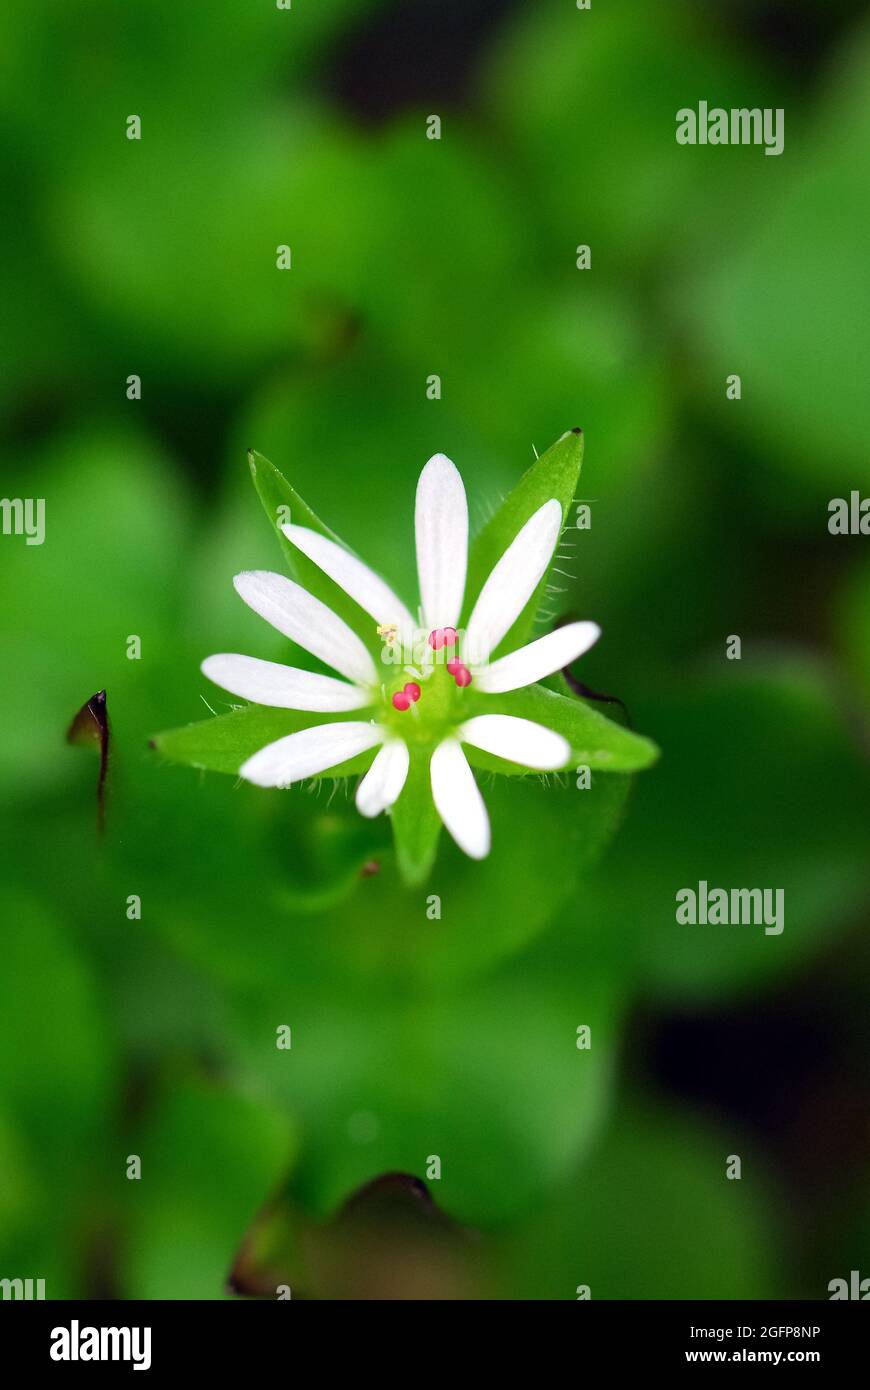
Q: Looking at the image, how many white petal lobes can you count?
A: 10